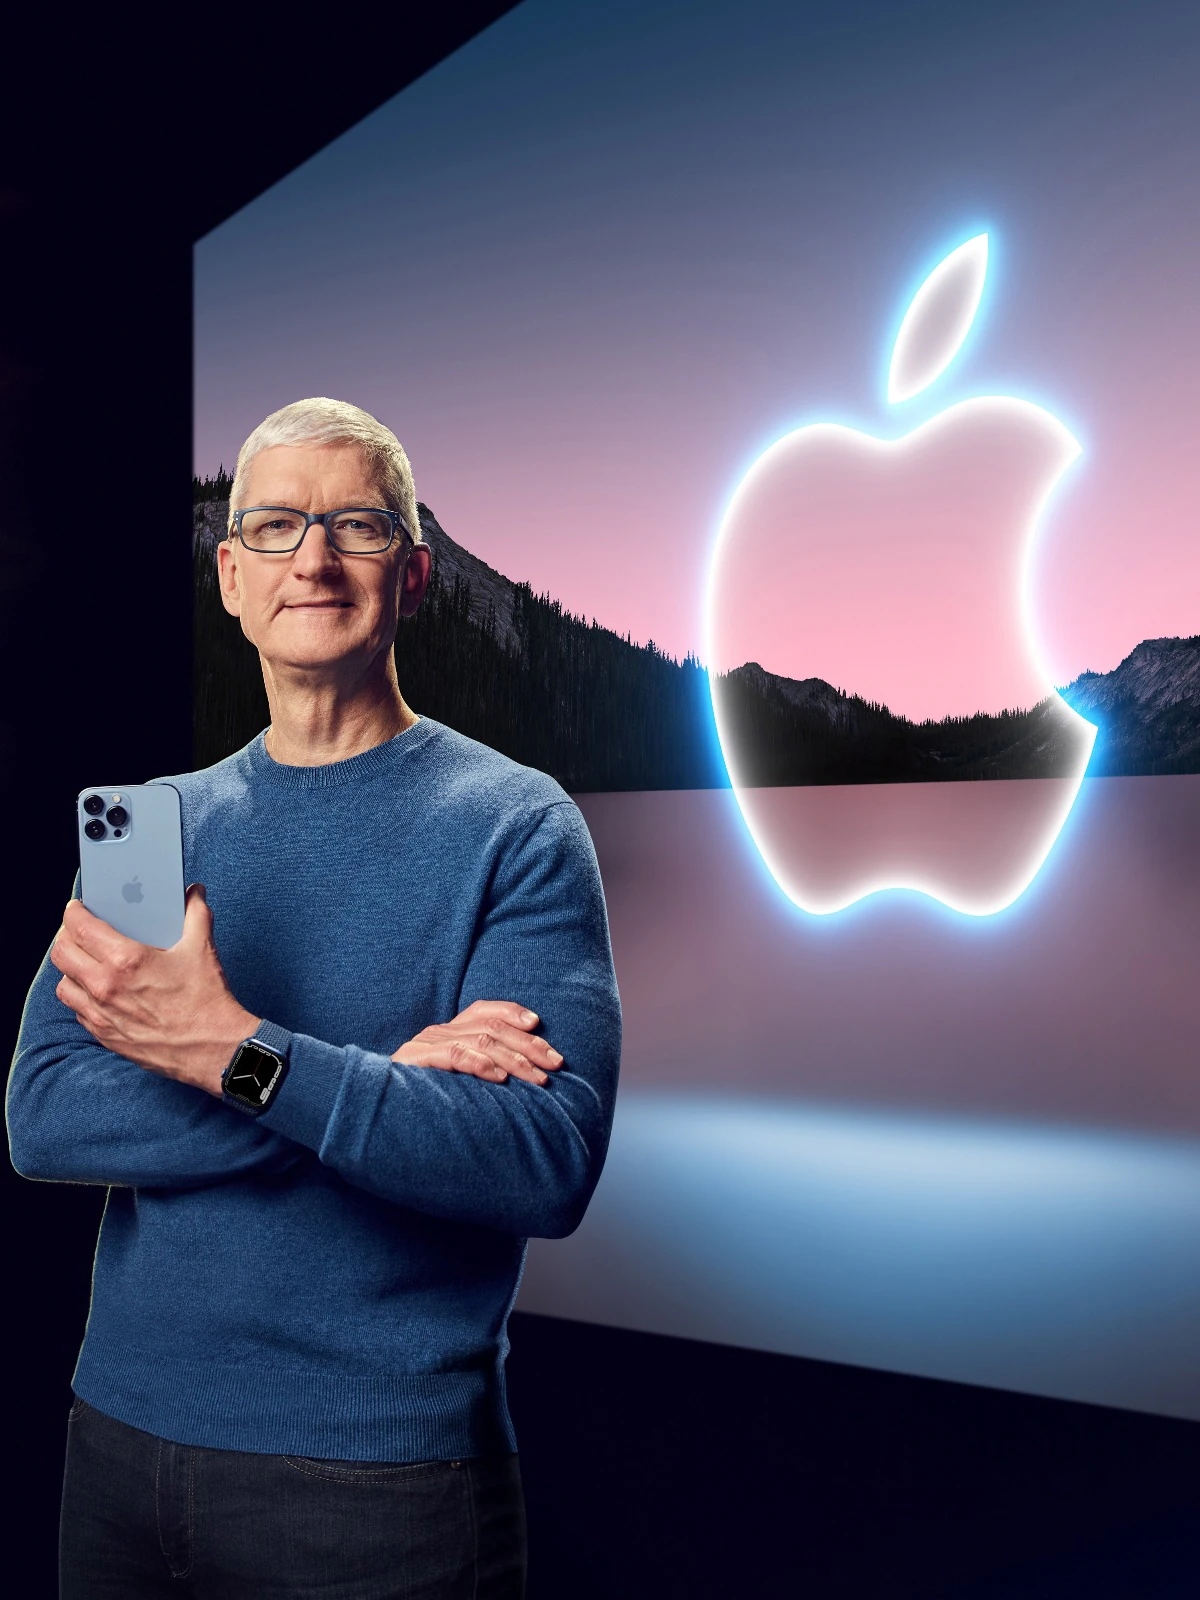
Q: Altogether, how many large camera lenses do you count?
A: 3